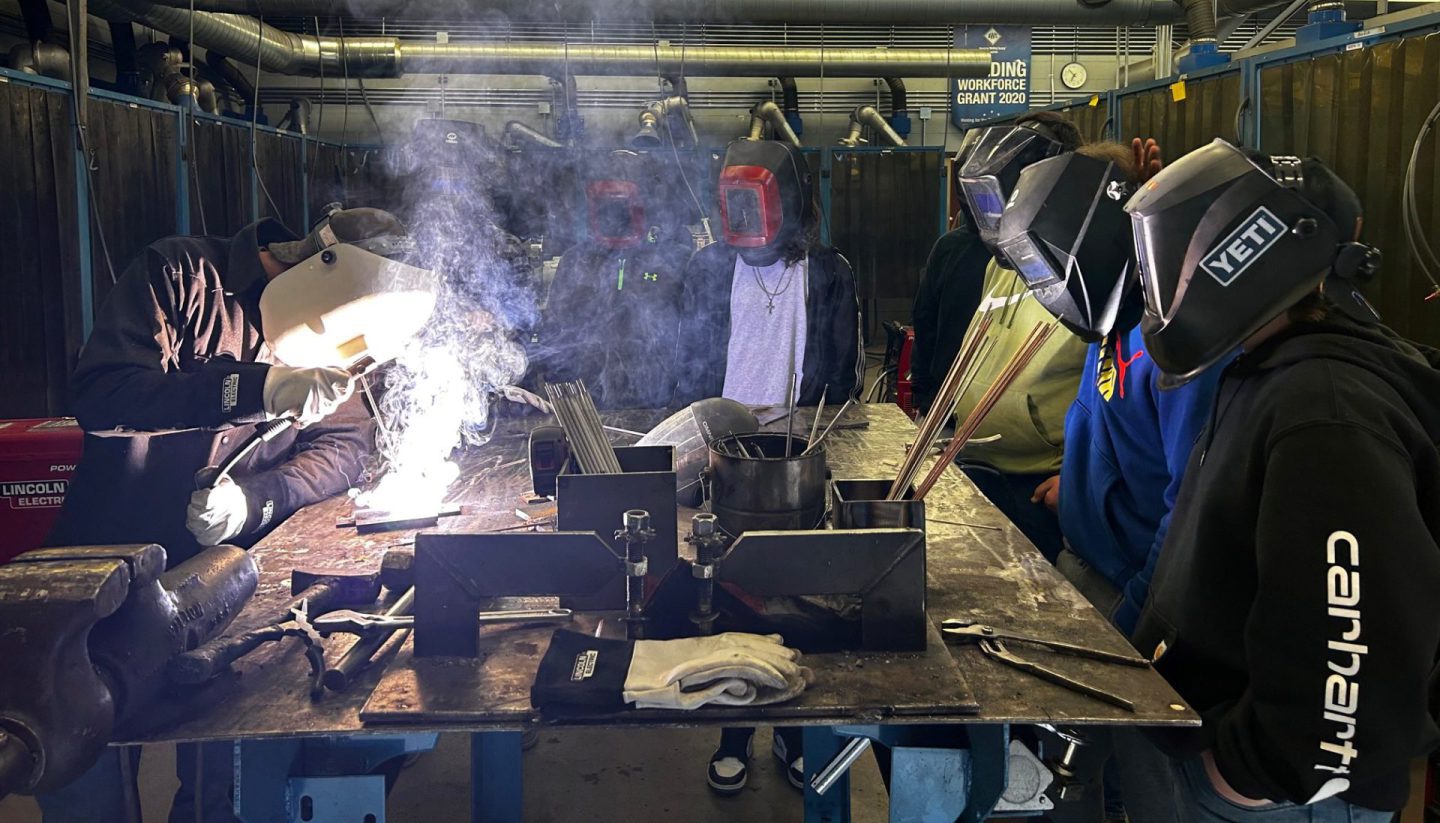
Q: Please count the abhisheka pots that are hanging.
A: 0